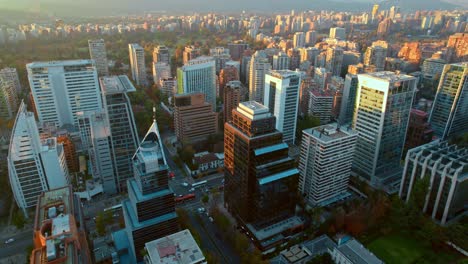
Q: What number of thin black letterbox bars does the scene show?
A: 0